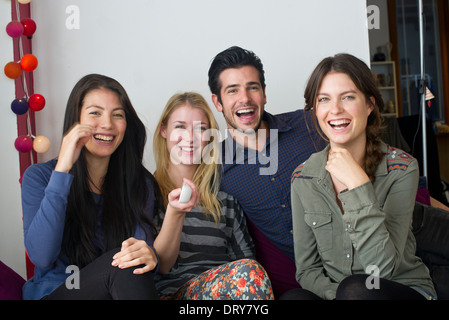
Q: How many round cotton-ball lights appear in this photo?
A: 8